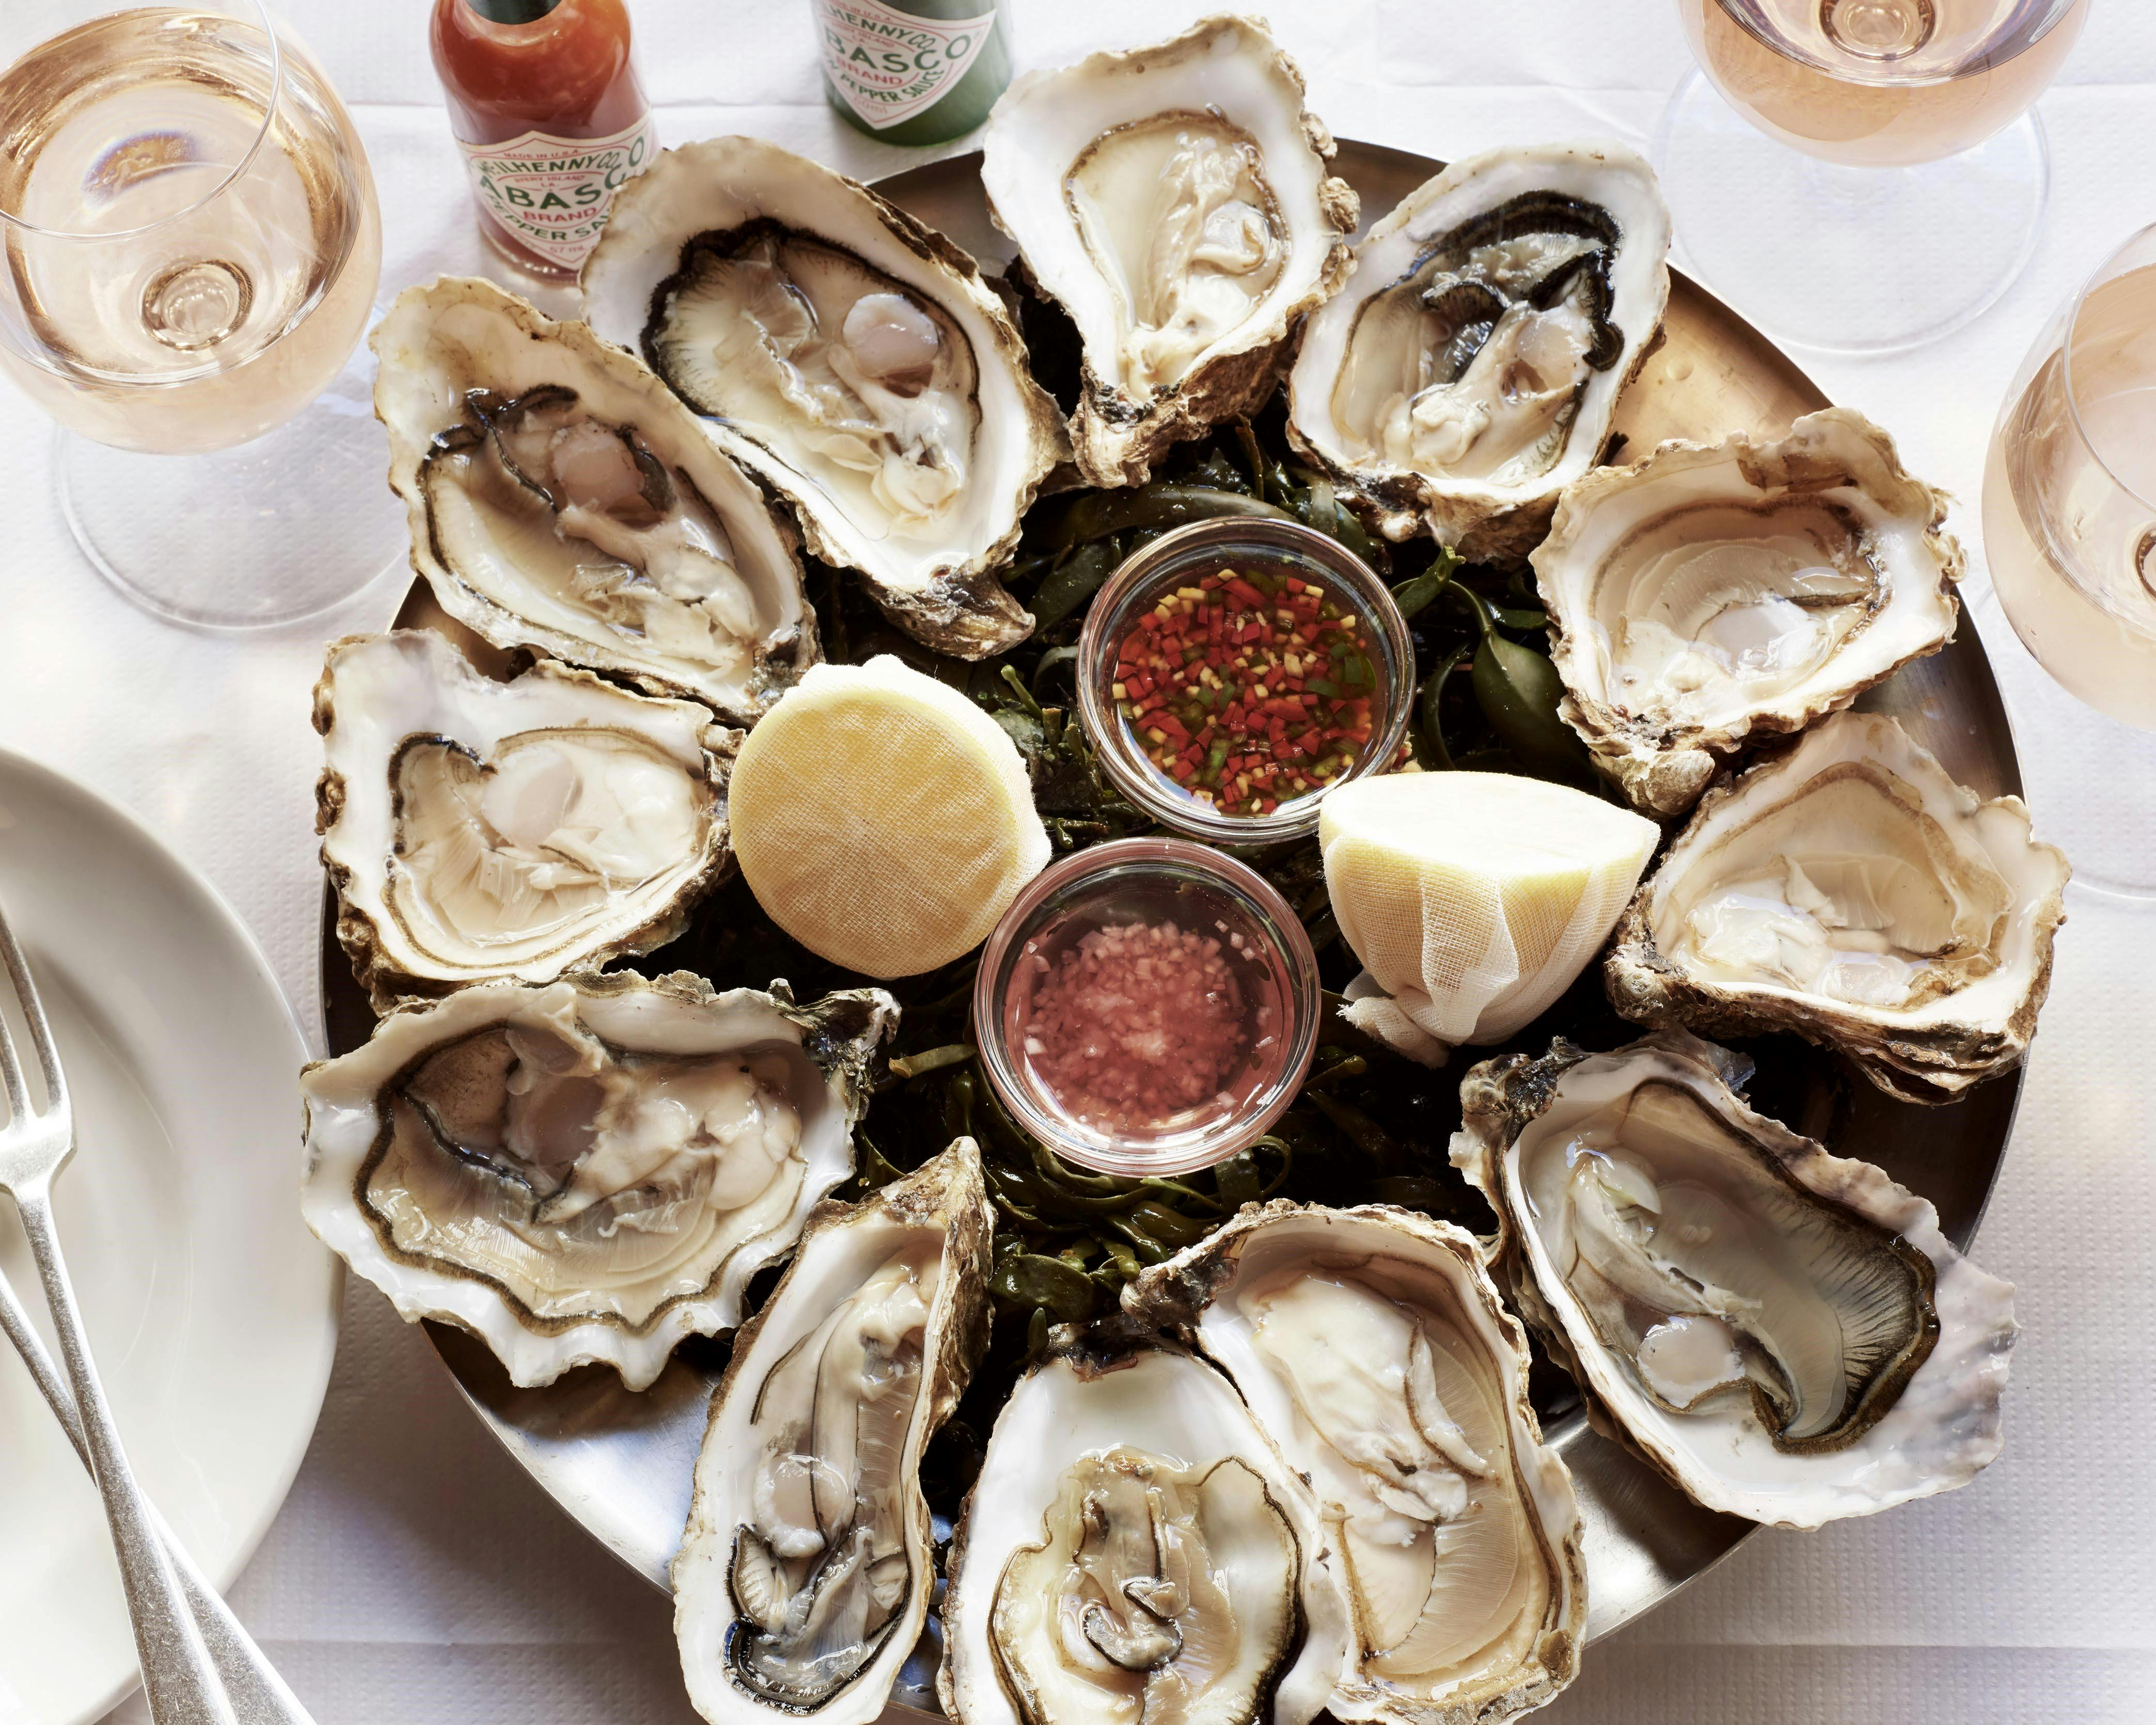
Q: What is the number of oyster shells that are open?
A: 12